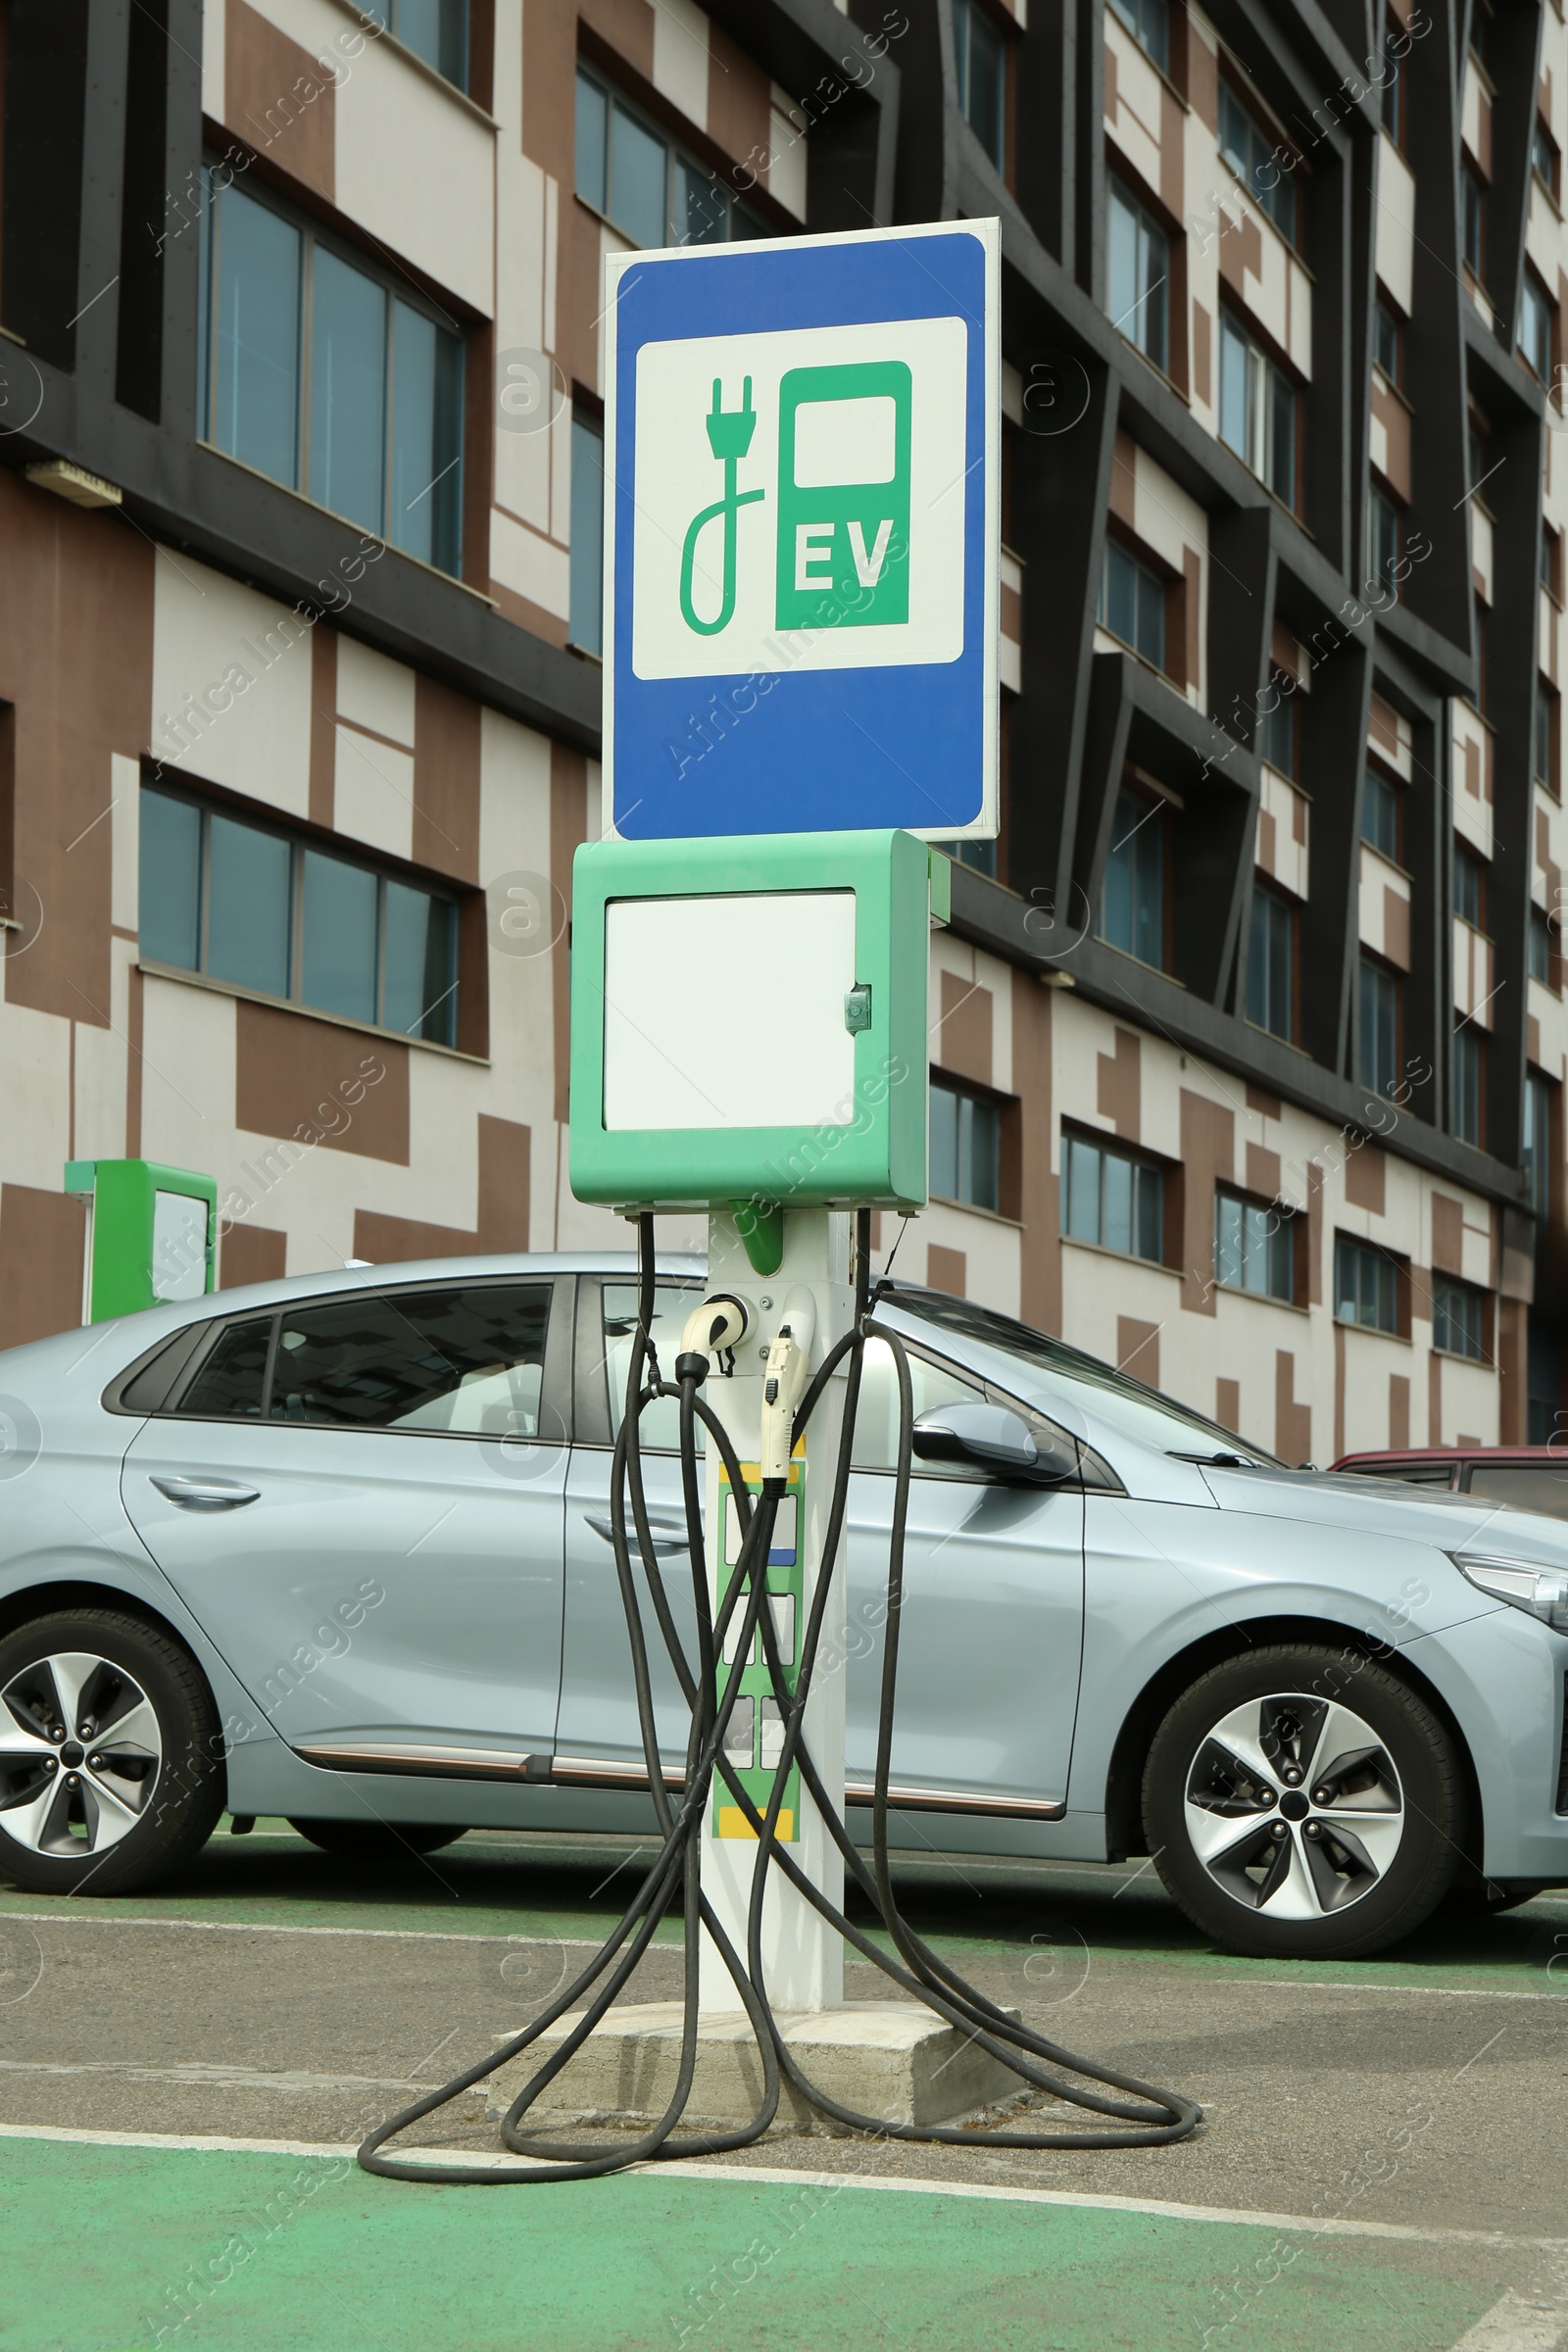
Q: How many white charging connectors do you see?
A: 2